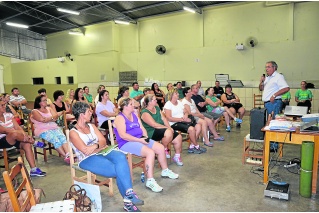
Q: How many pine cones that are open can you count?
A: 0